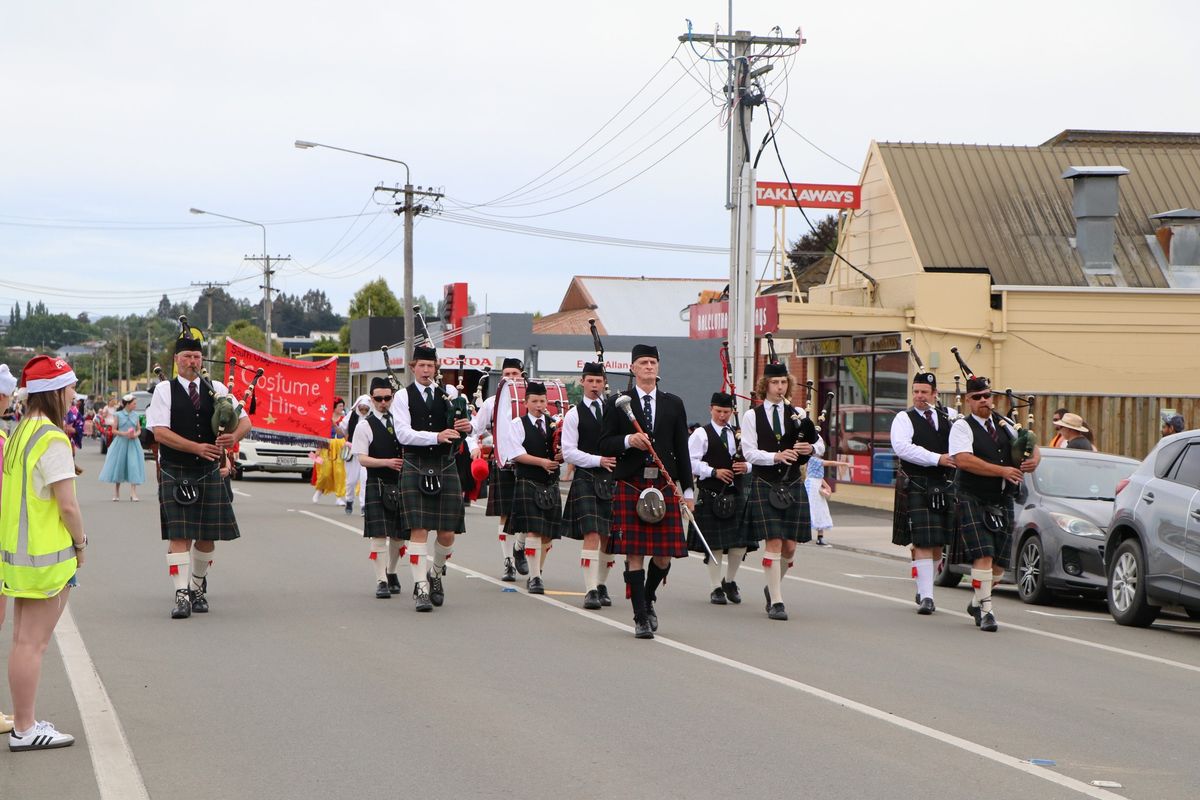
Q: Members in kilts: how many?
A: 11